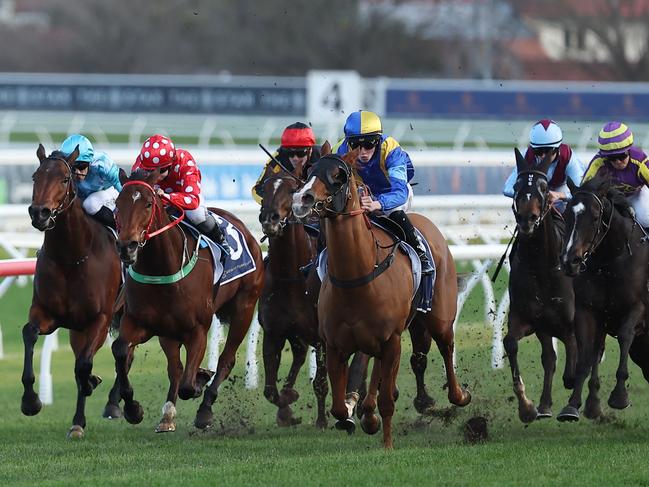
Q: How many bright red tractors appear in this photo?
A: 0